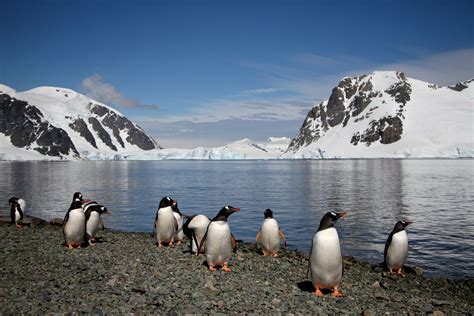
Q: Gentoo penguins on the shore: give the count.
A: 11